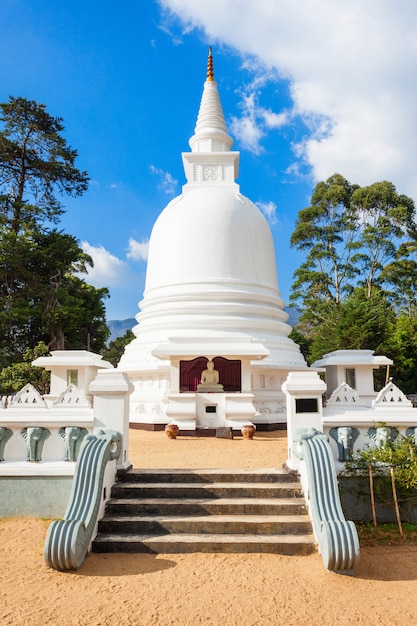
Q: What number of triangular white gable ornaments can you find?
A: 4